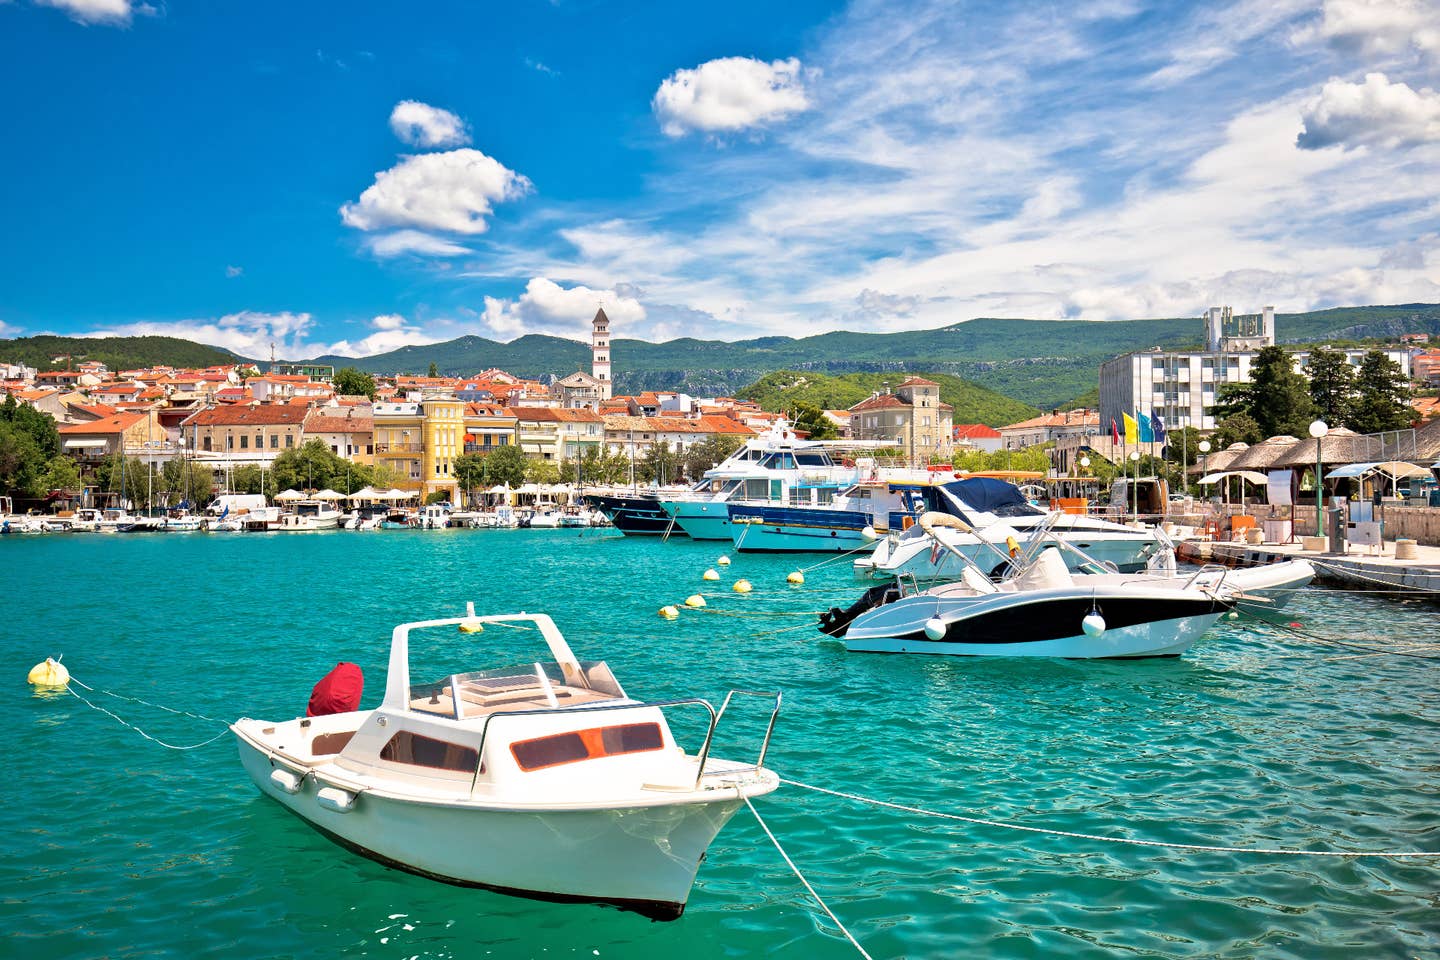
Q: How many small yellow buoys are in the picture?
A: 8